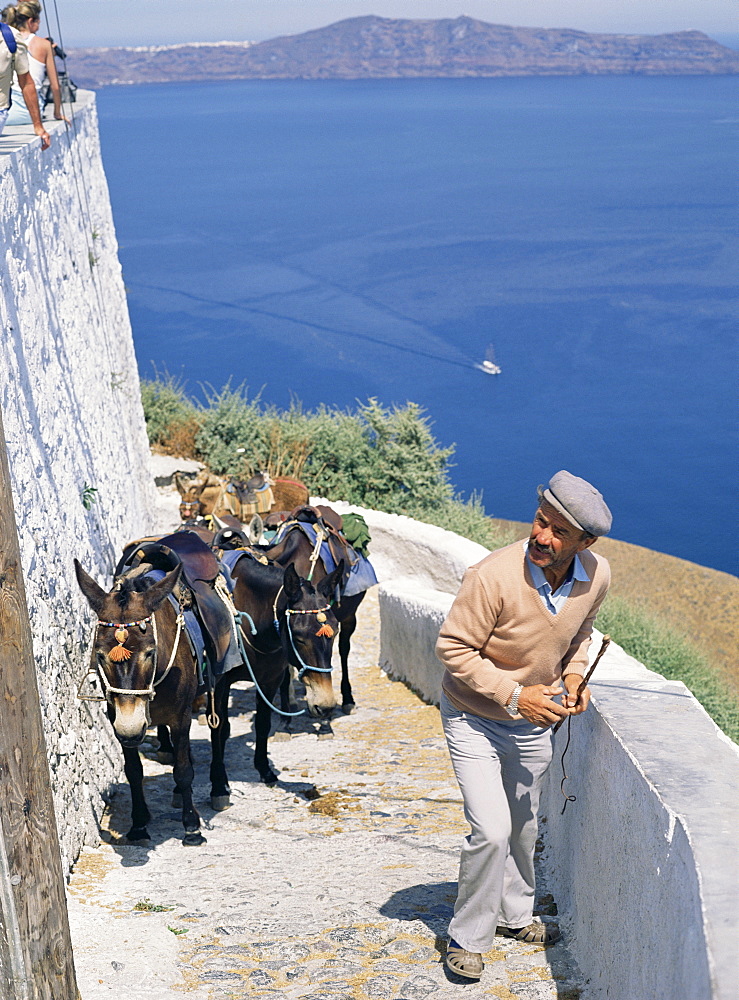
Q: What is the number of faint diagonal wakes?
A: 2